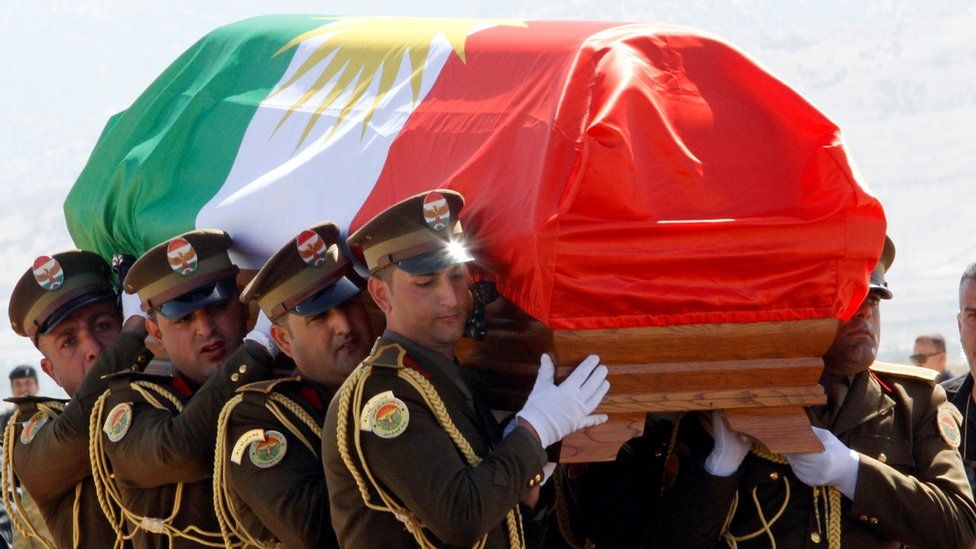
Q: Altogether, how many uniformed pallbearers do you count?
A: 5